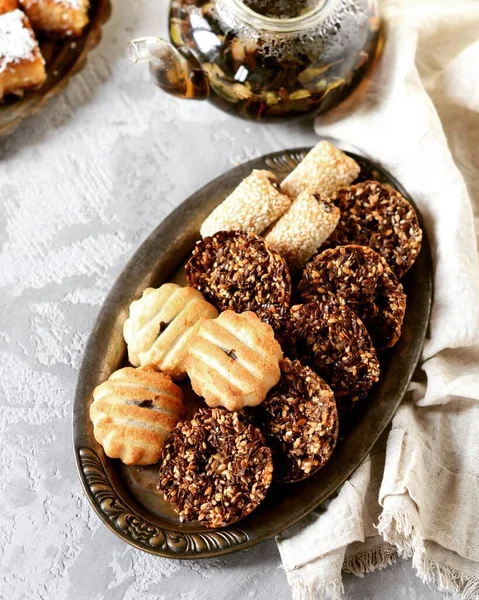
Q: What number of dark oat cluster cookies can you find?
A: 6